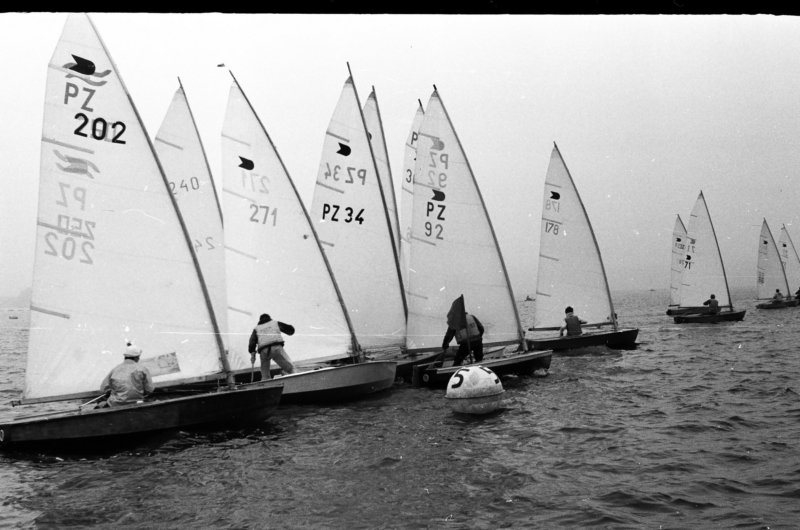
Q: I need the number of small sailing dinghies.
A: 12